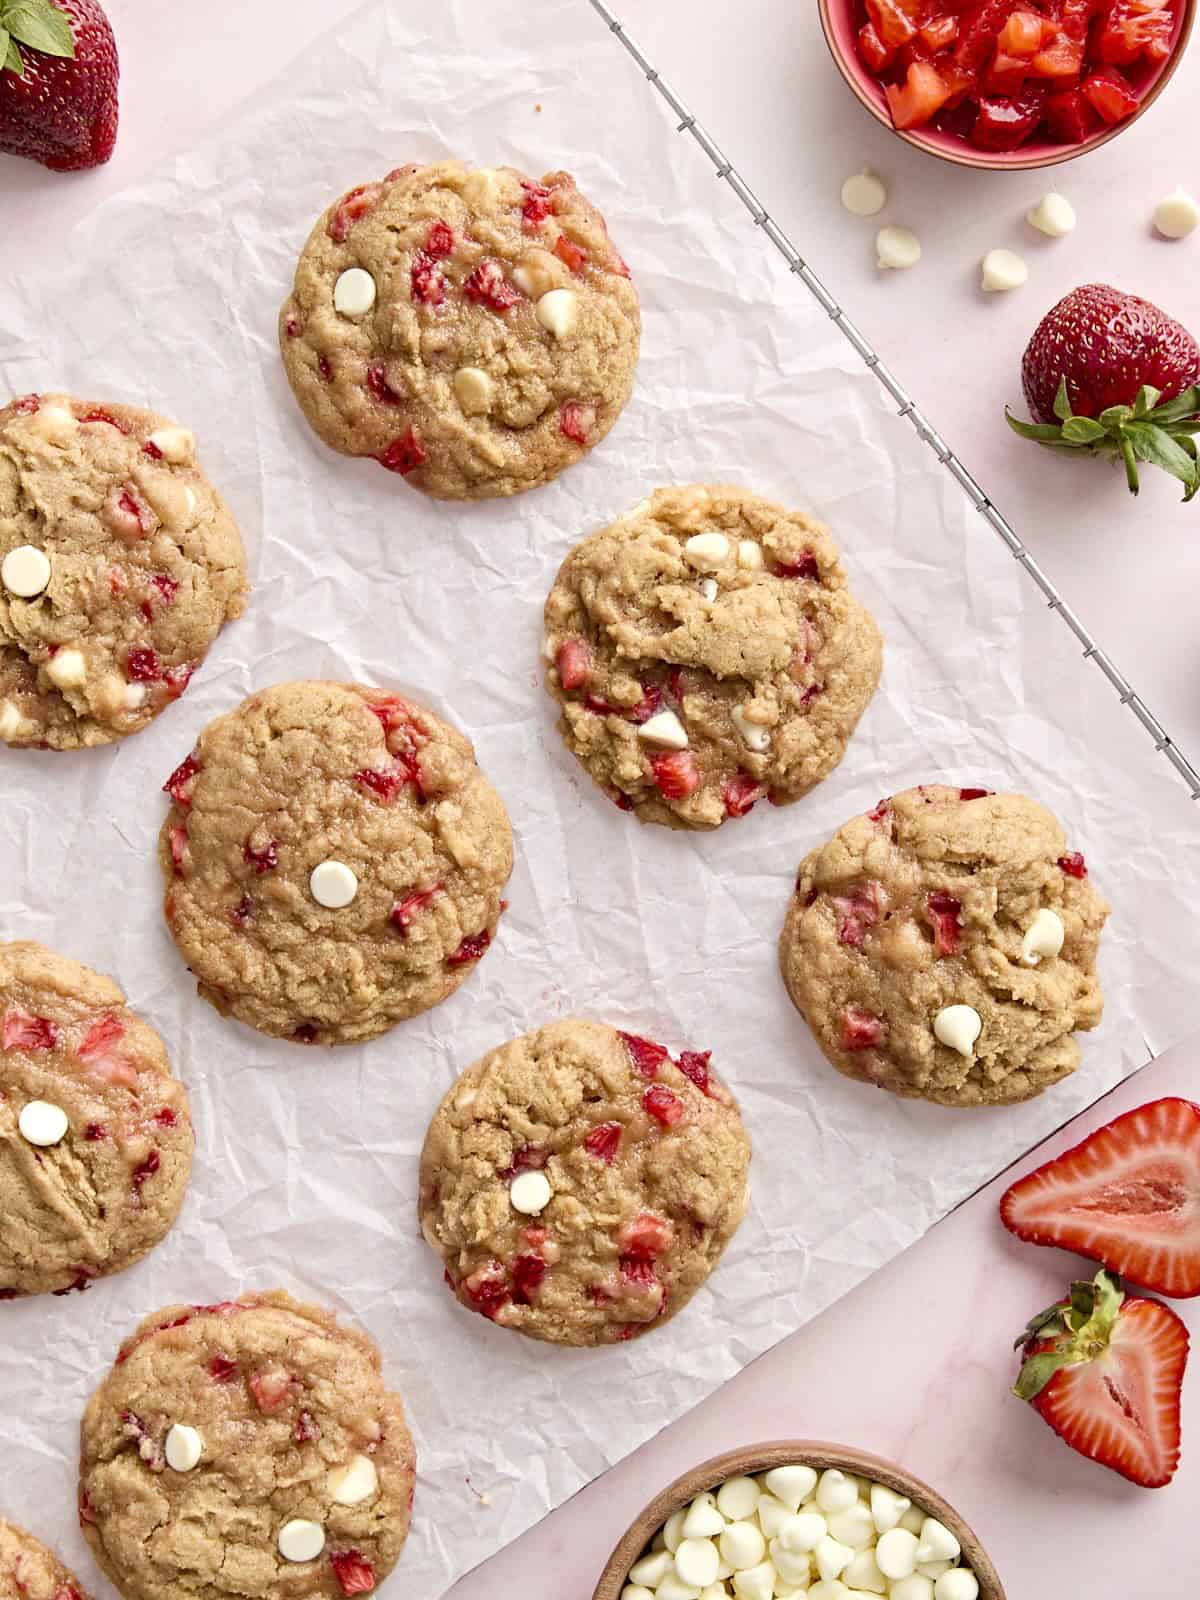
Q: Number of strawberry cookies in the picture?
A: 9